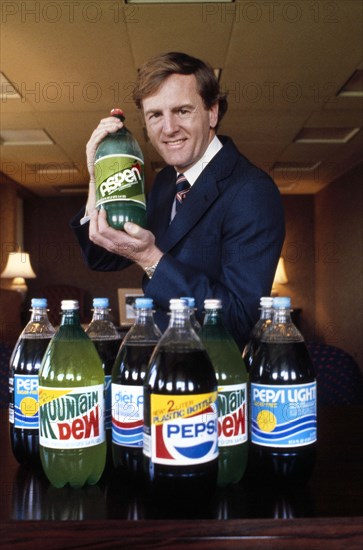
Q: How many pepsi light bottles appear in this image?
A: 2